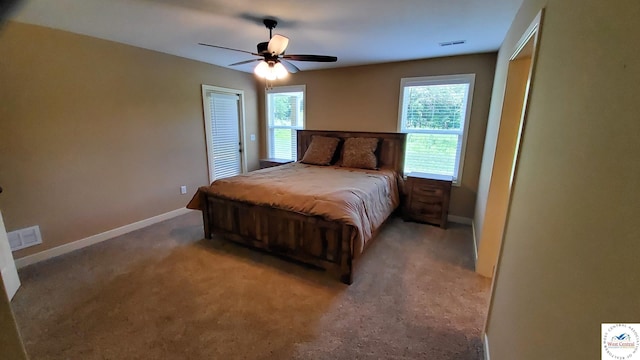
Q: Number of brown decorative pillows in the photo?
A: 2